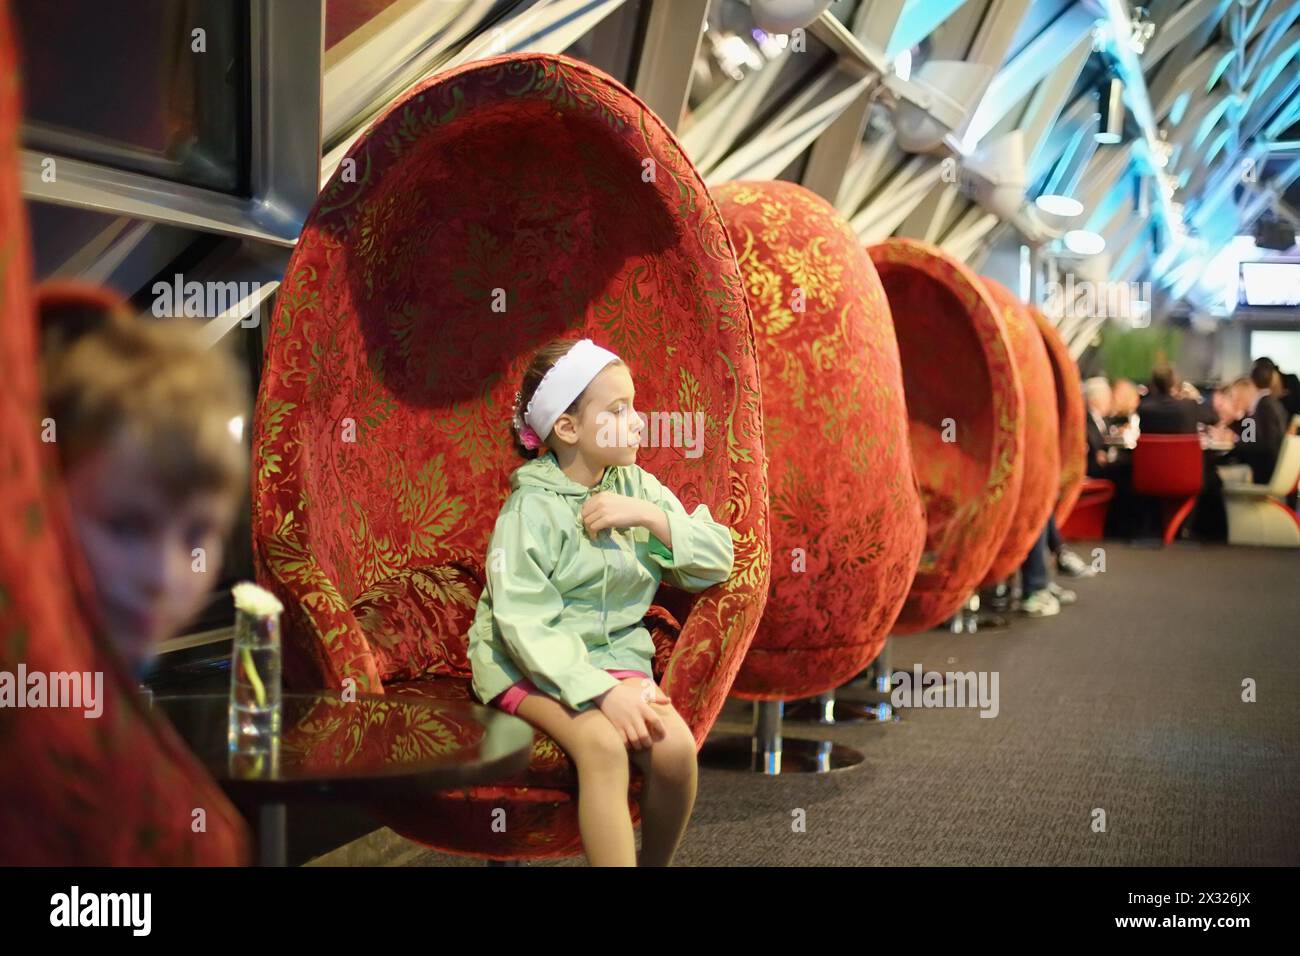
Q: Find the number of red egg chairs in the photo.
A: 6